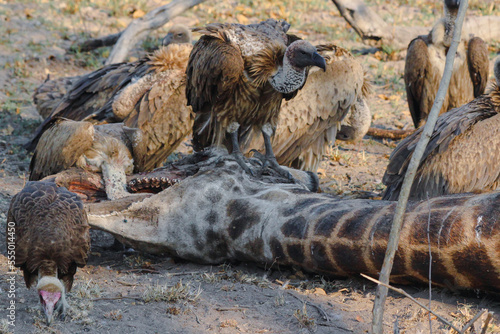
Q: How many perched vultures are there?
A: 1